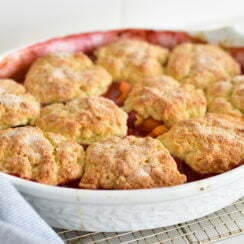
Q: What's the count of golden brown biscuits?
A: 10